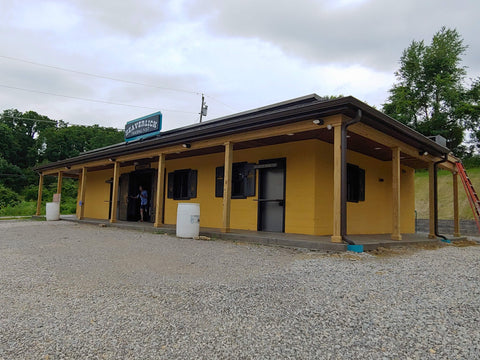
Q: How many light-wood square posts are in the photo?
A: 10